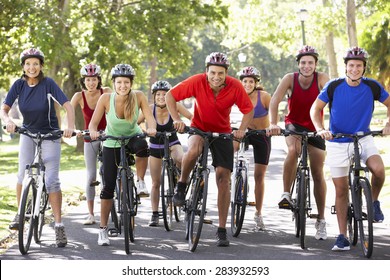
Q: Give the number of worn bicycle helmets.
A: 8